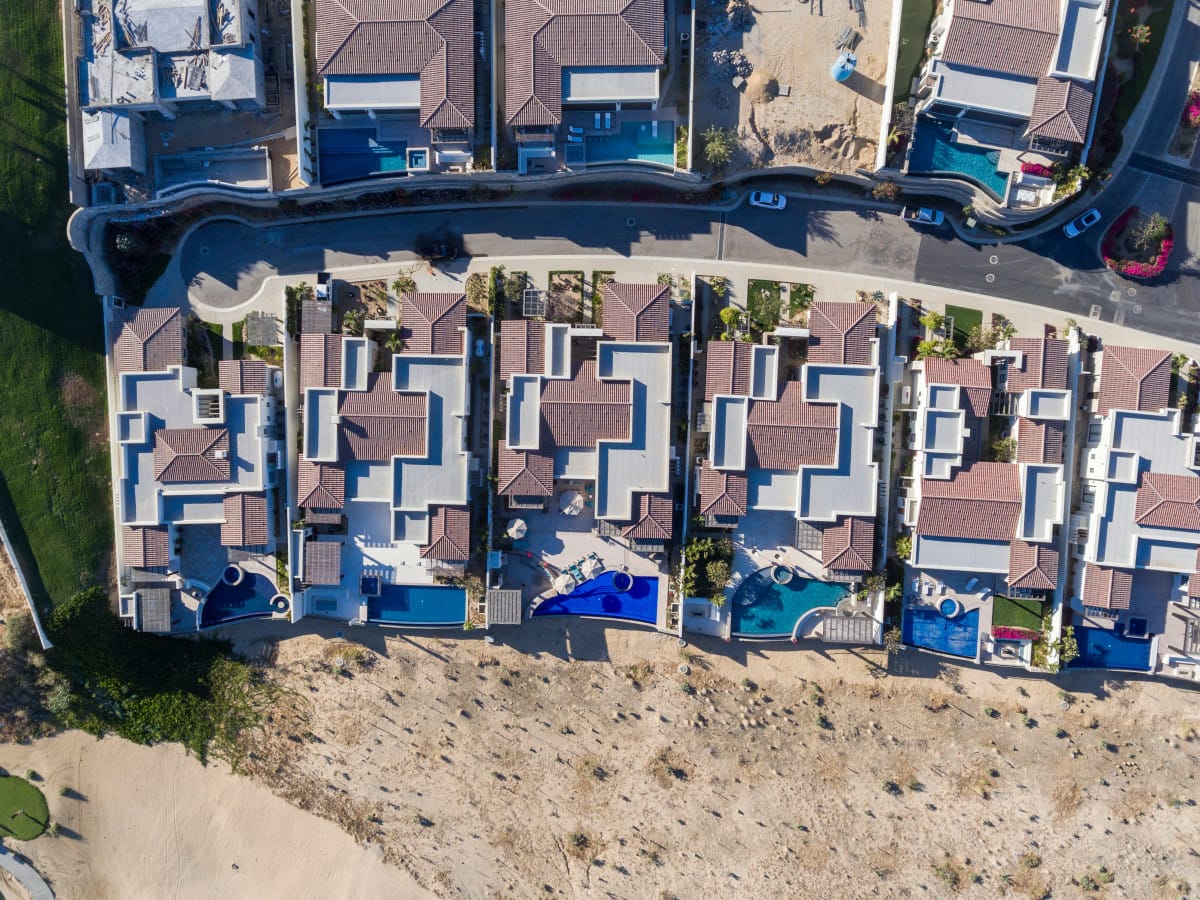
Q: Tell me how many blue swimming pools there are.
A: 9